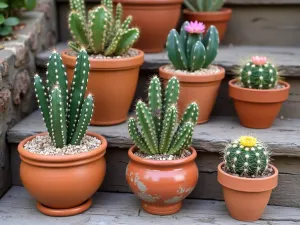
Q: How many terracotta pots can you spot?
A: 8